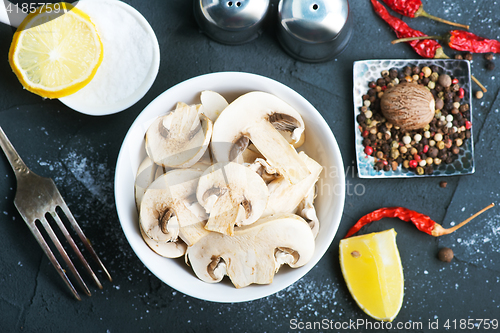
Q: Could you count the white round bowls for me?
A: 2